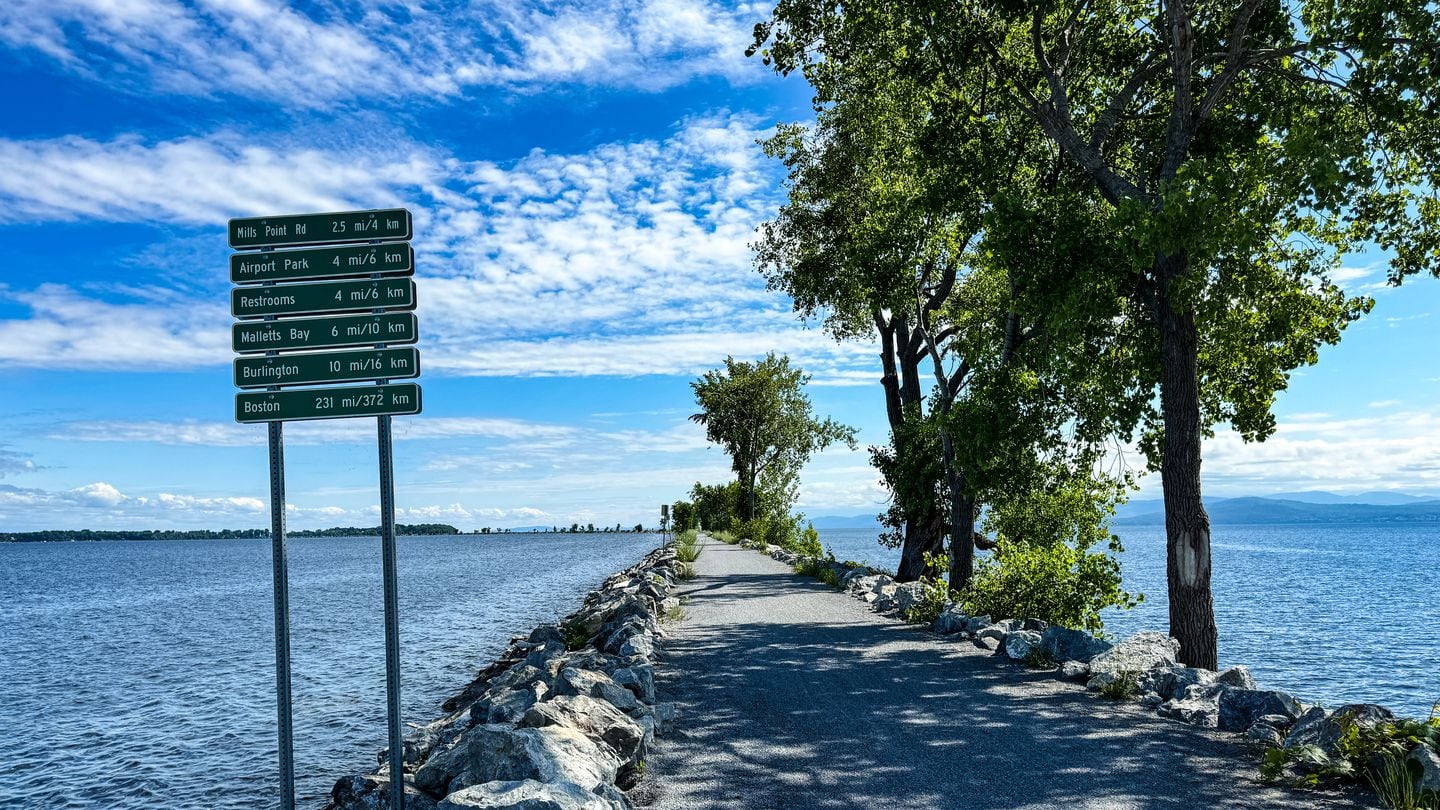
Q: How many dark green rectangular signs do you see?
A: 6